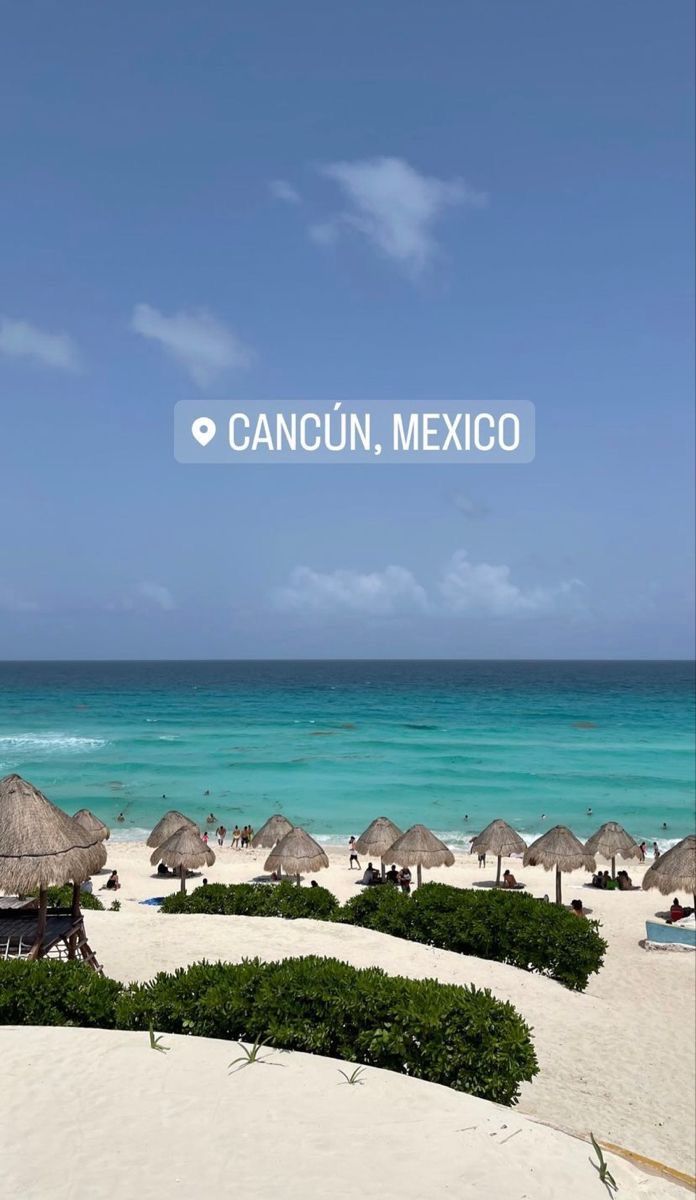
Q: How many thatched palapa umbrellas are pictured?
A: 12